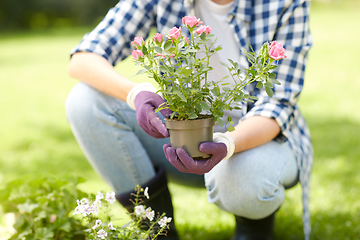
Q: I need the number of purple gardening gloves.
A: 2